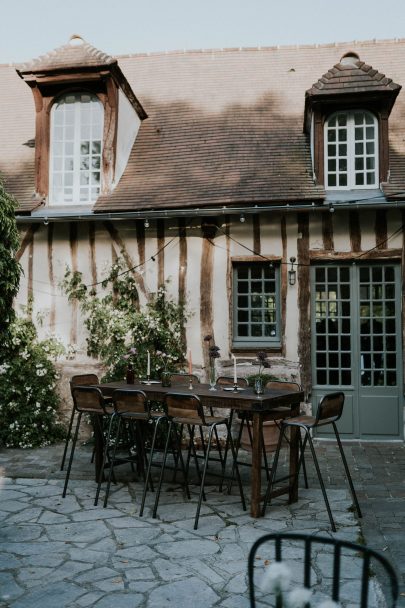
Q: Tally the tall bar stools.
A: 8